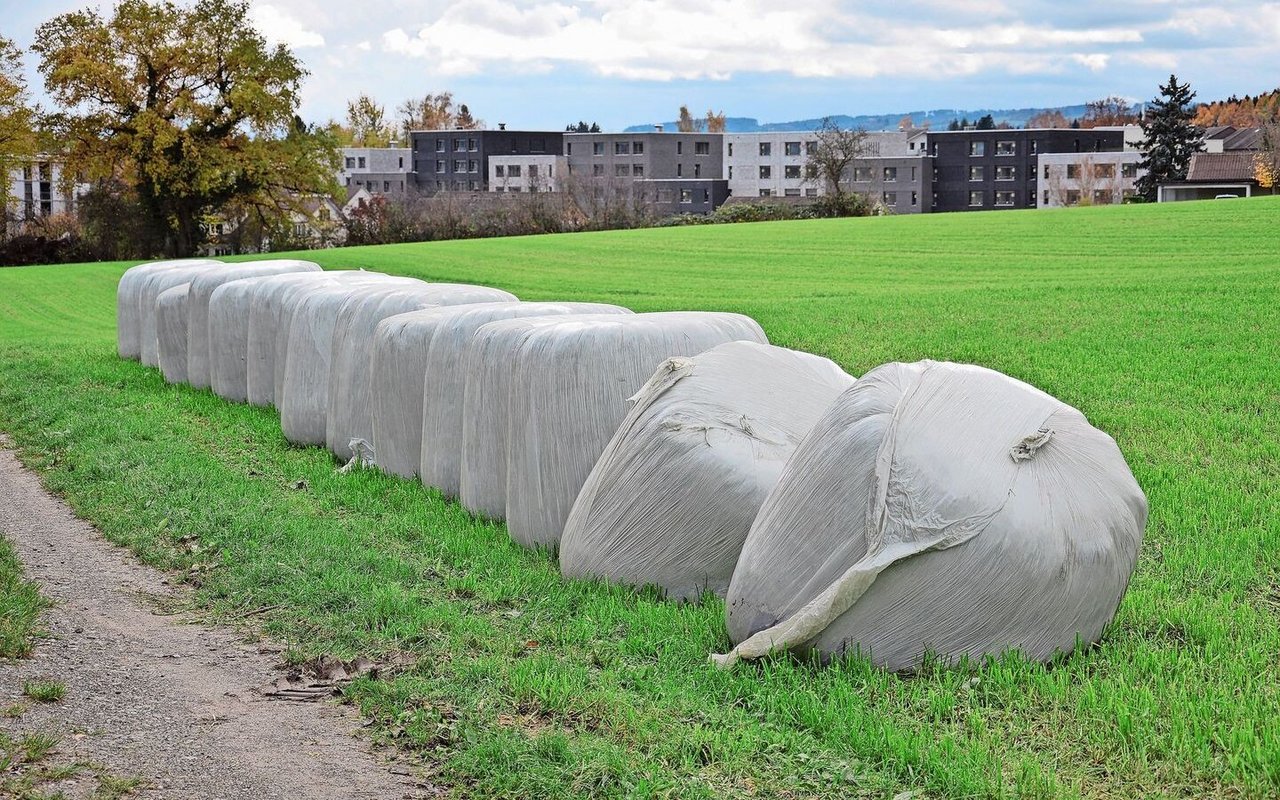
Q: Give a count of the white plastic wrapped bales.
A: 15